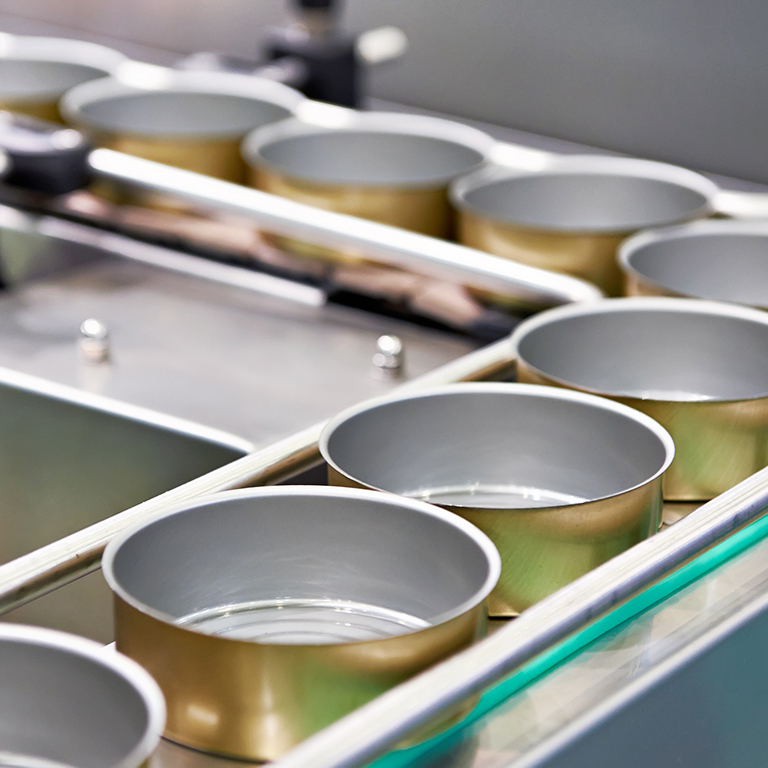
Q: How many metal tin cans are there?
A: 9